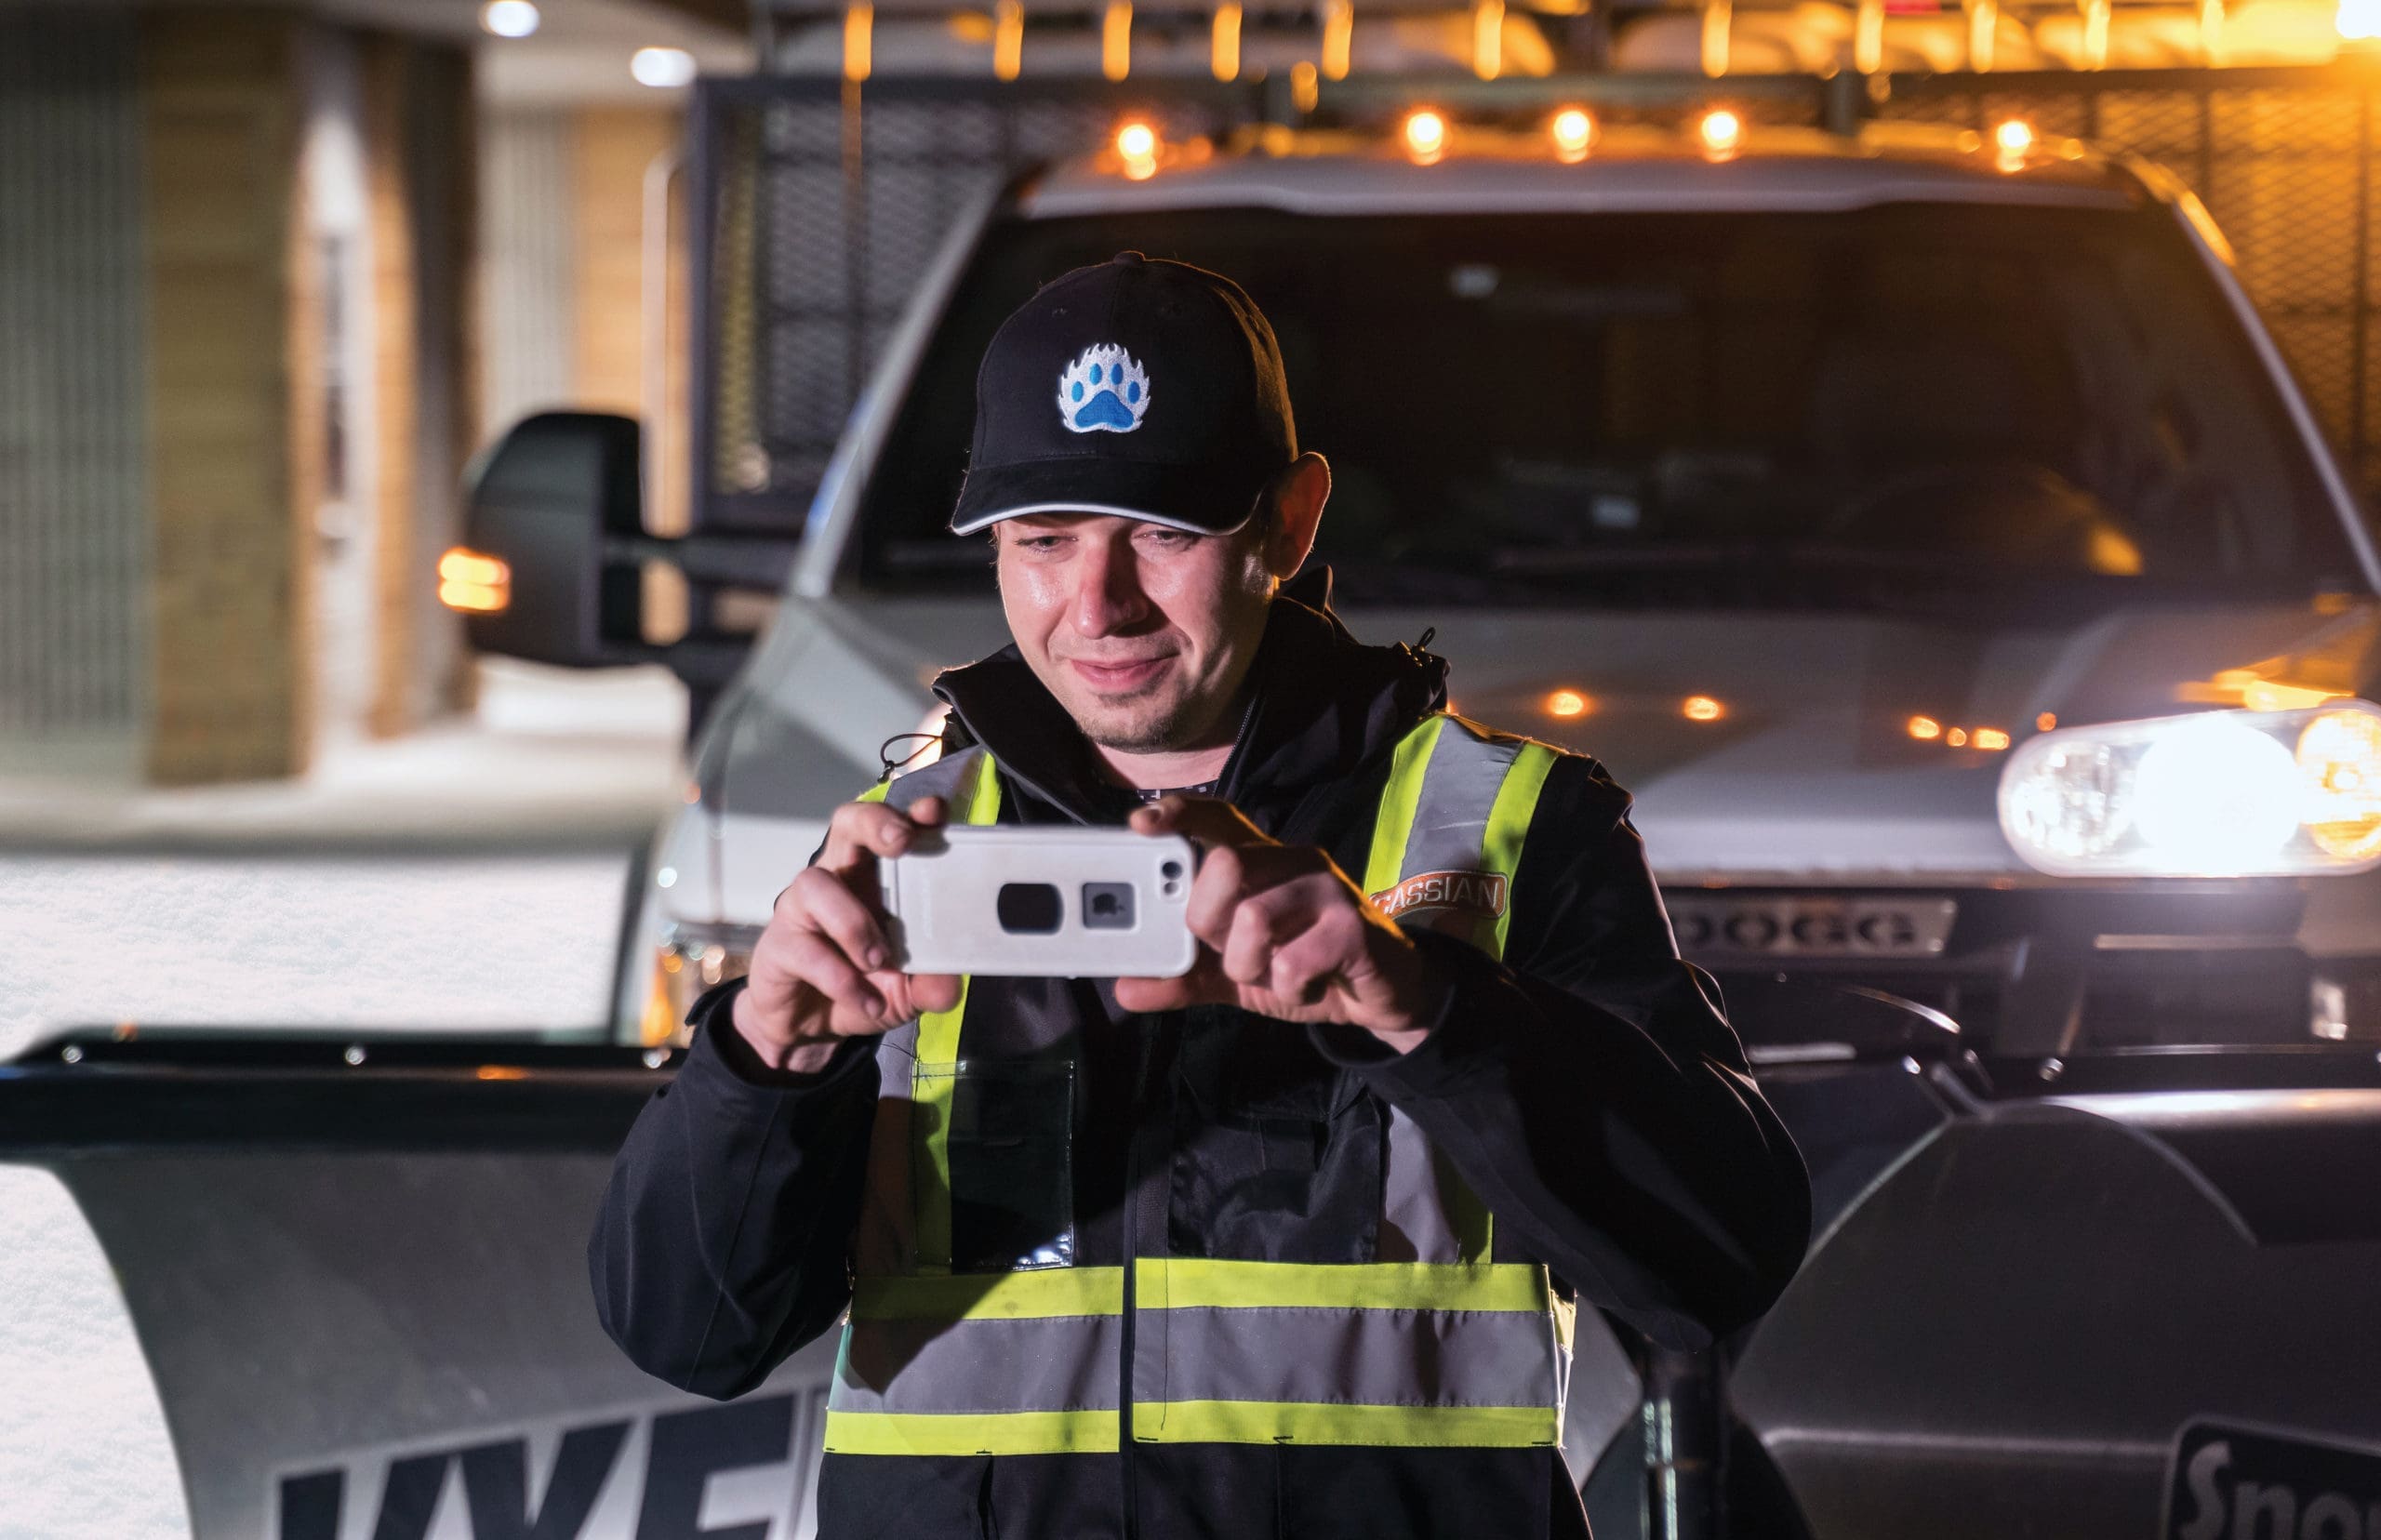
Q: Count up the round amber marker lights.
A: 5